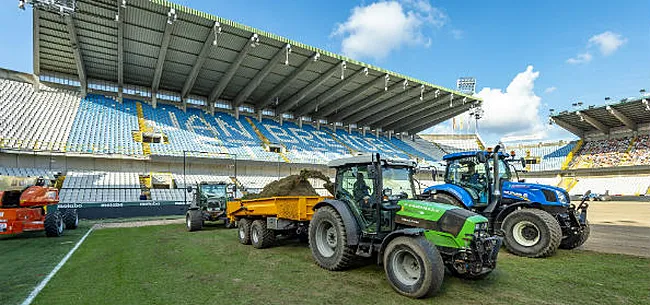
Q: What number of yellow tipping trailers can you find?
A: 1